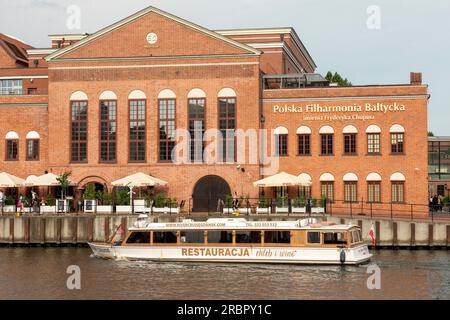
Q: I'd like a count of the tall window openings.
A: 6